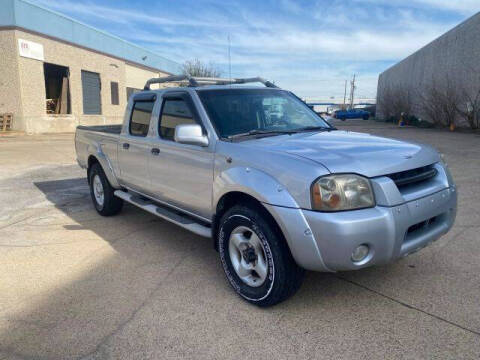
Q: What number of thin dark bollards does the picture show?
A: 0